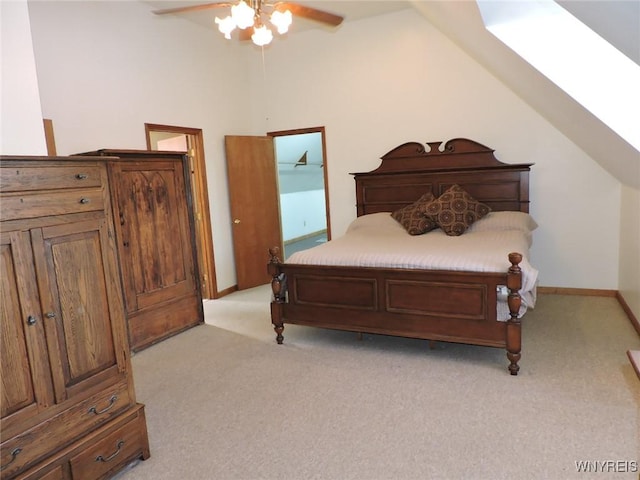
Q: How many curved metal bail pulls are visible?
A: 3